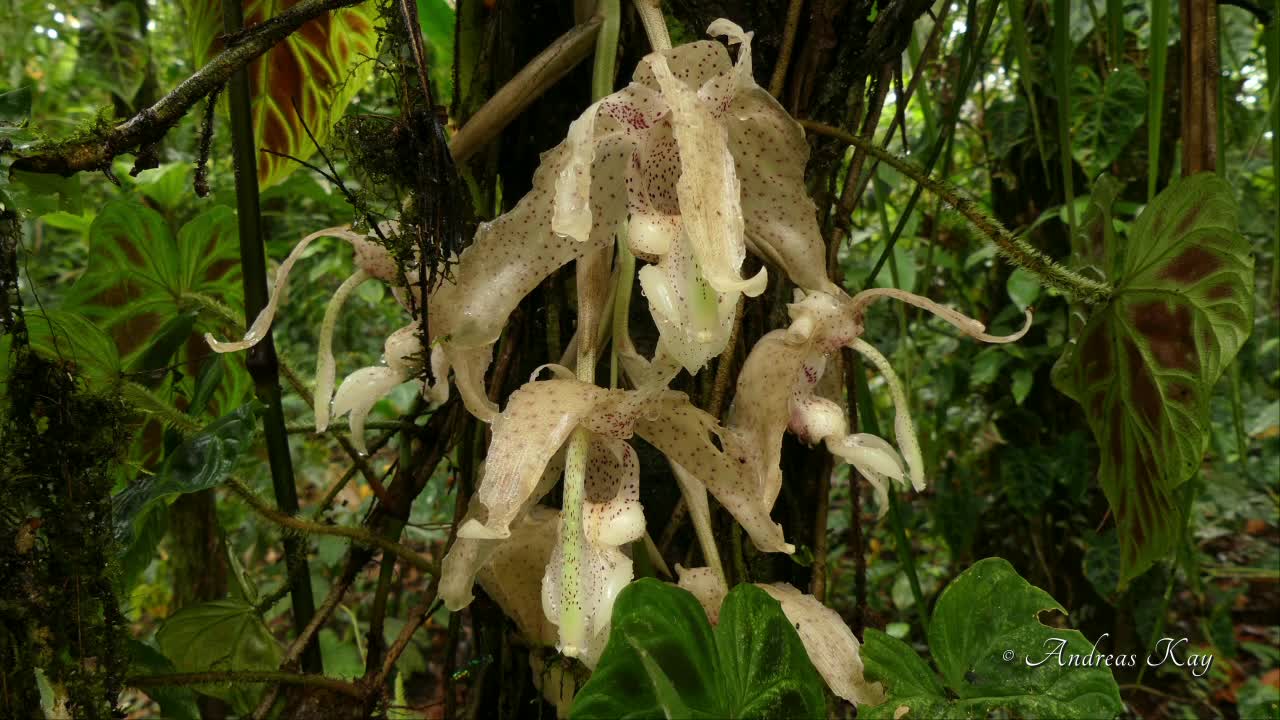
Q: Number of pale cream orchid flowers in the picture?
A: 5